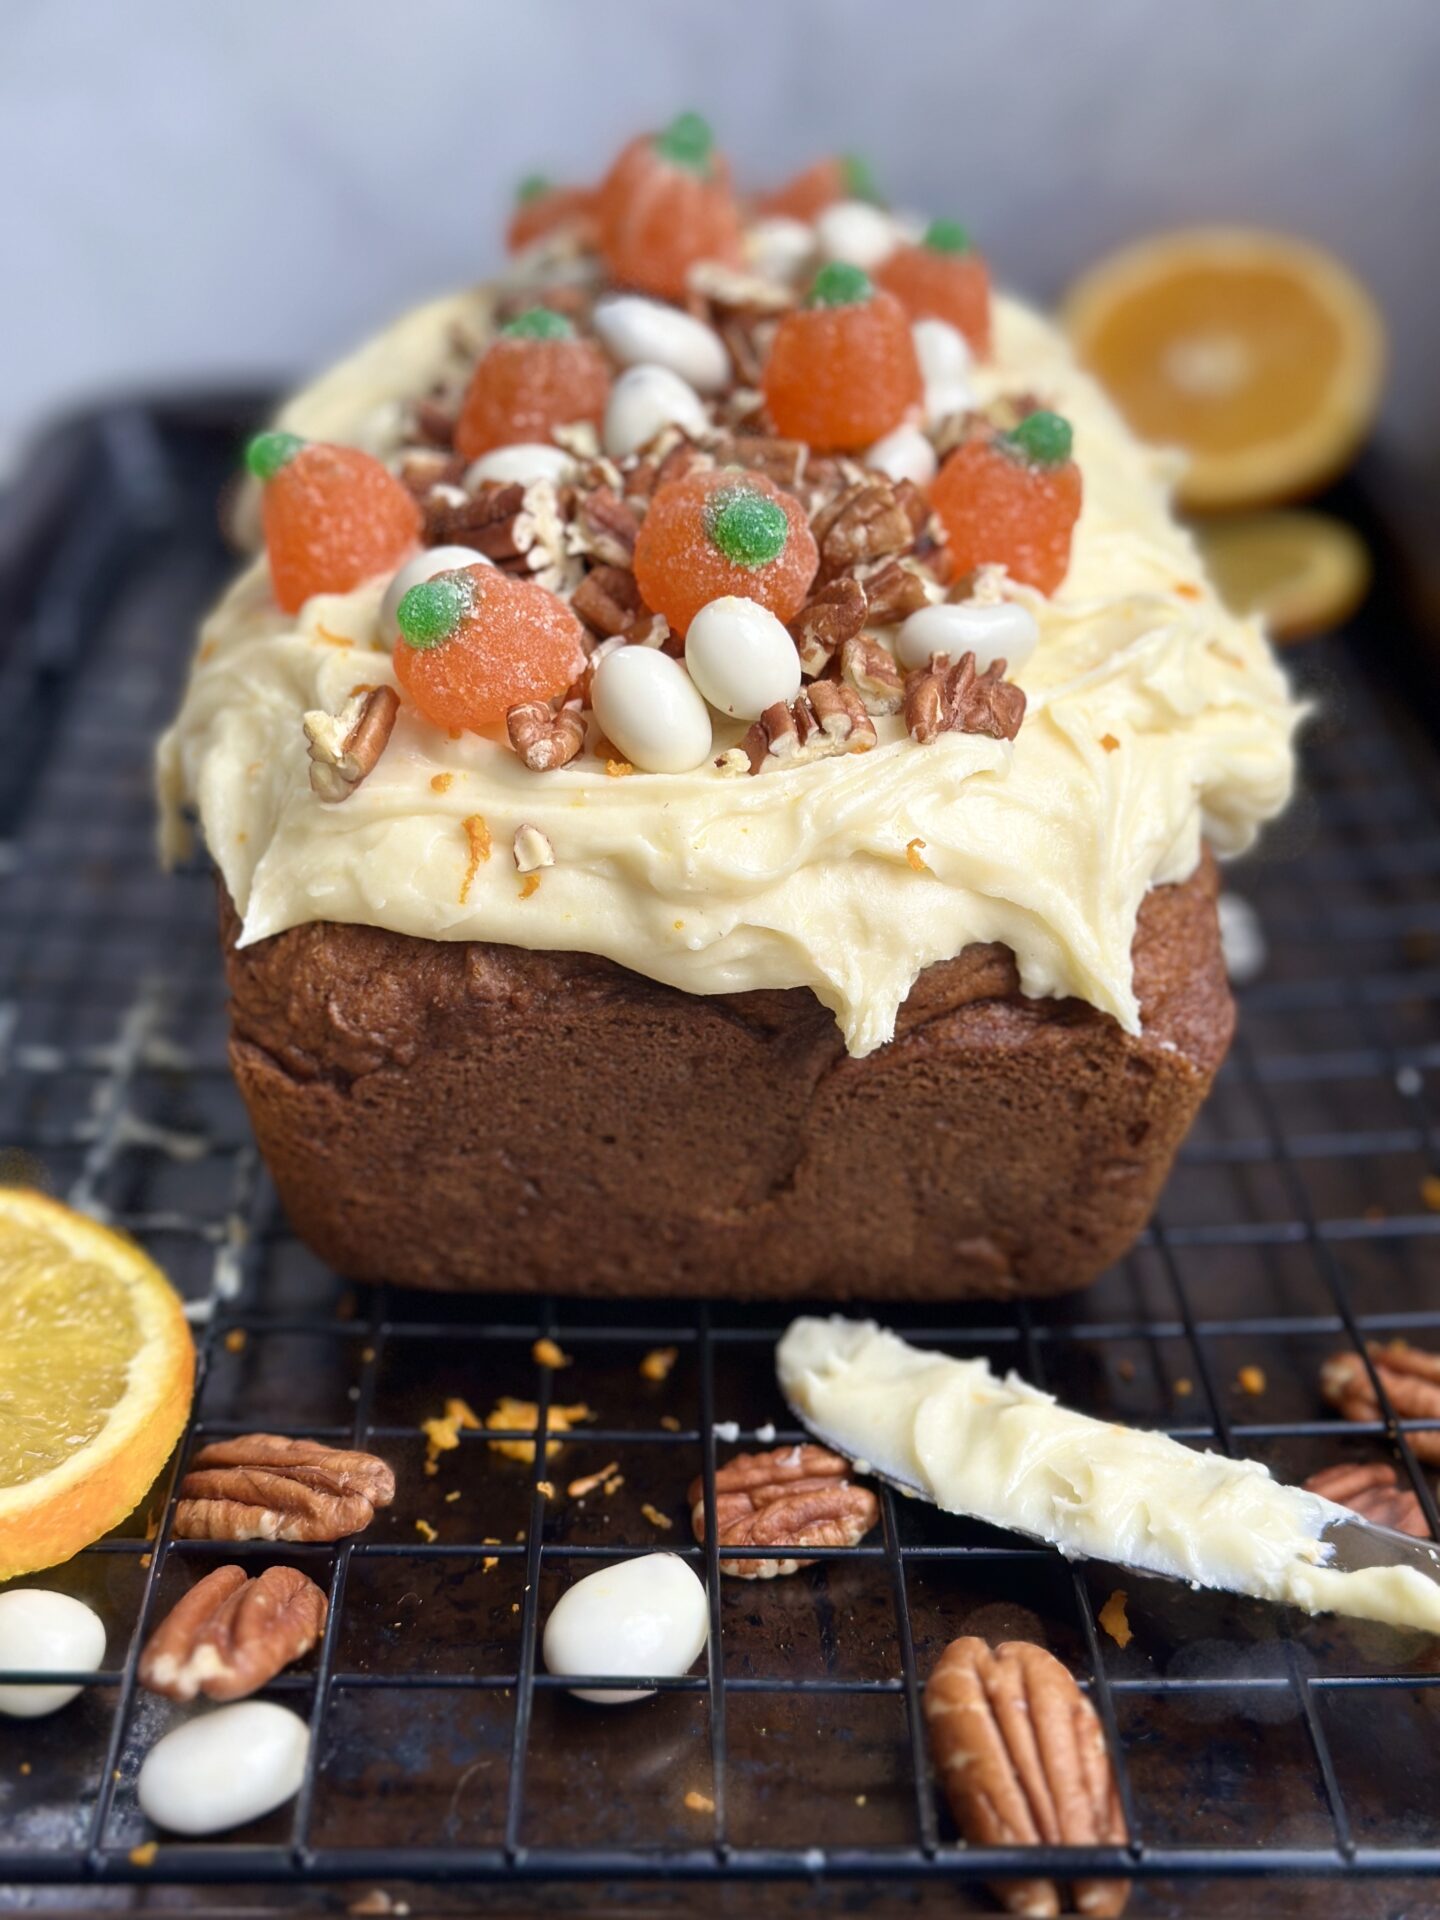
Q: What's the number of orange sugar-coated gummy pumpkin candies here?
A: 10